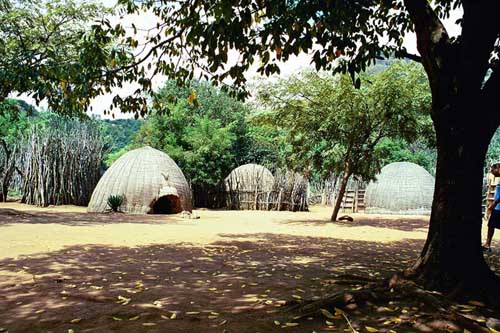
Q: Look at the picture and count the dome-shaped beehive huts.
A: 3